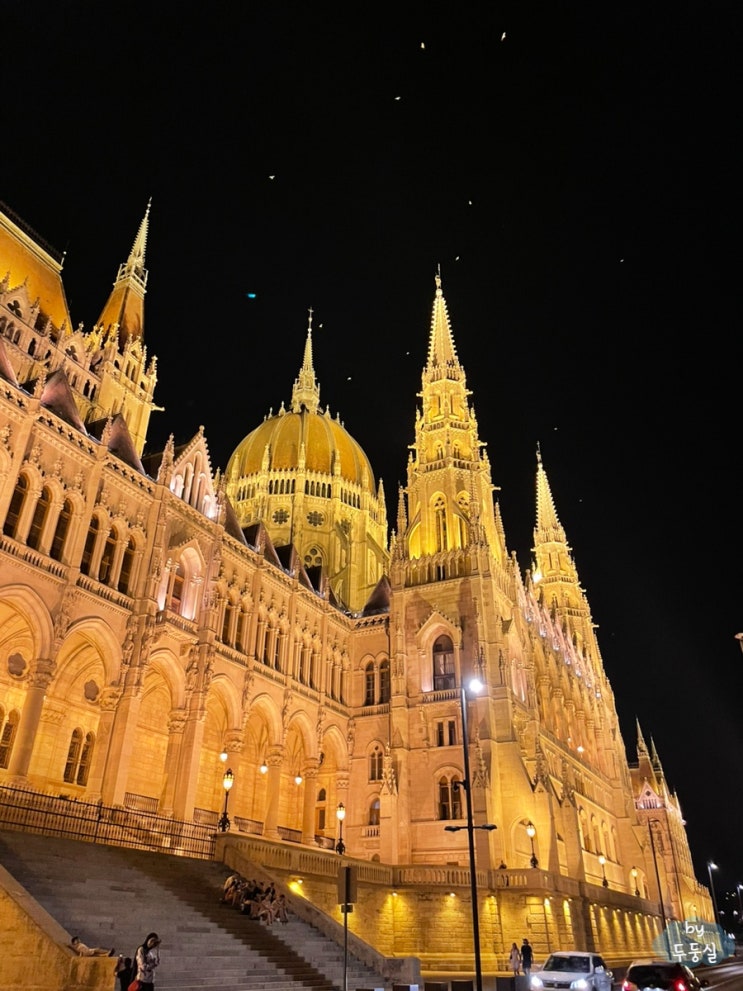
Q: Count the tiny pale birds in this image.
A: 12